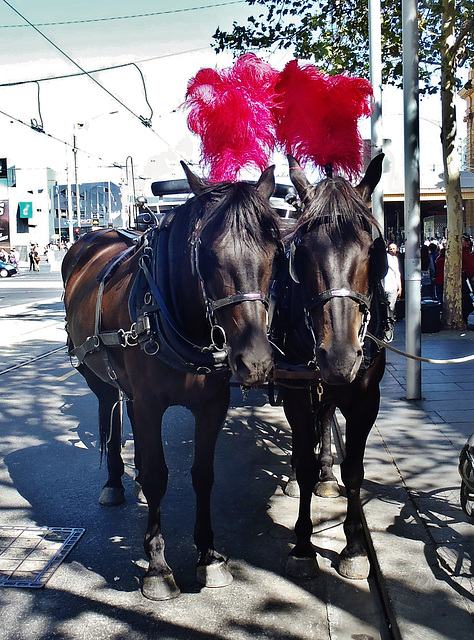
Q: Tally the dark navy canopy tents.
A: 0